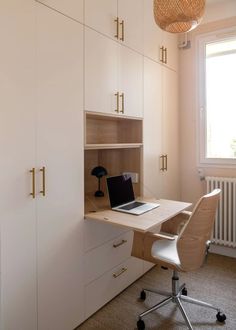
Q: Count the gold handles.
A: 12